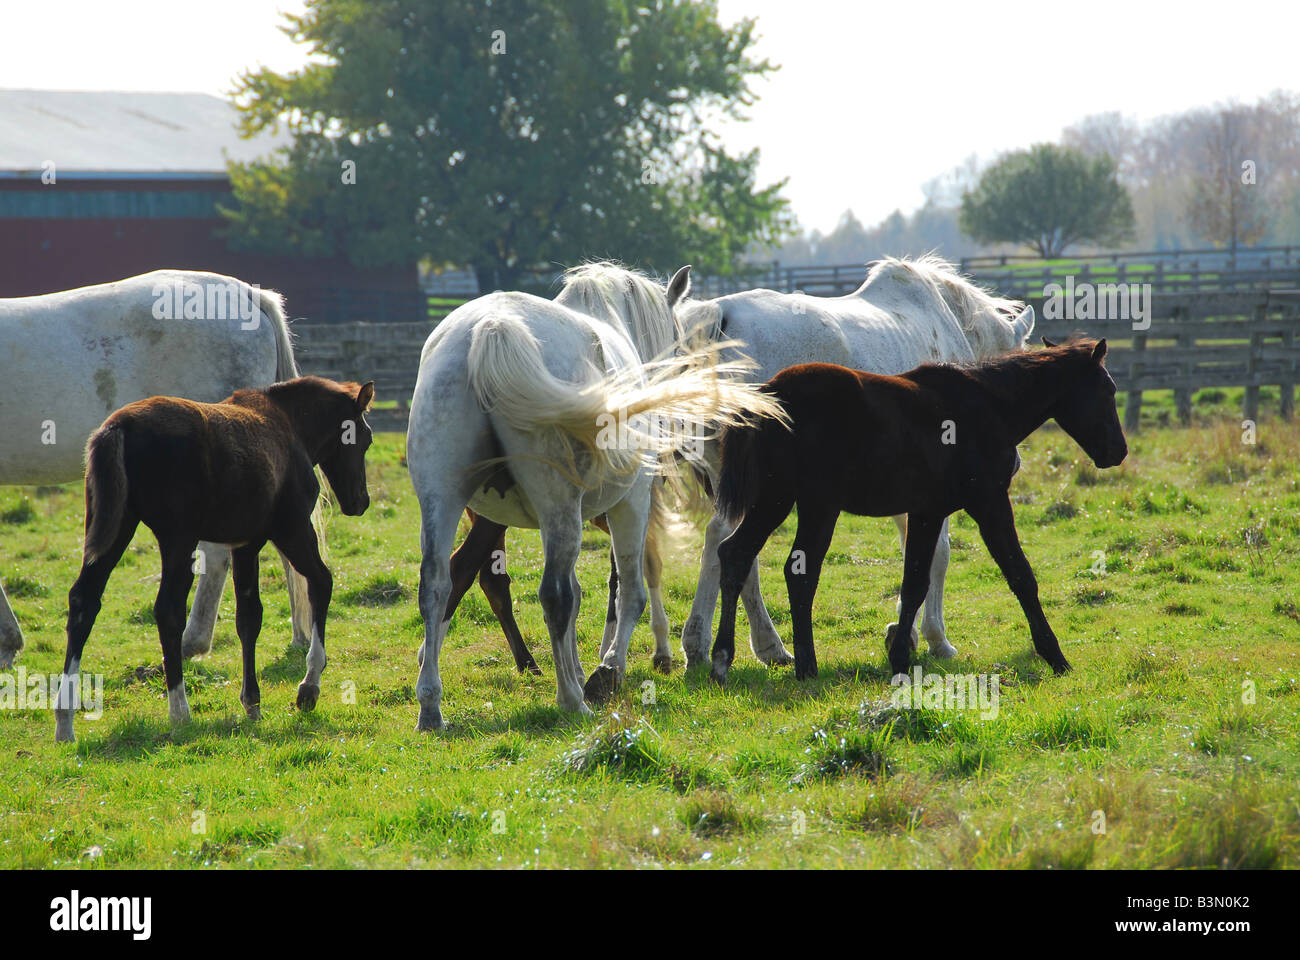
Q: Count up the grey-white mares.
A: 3